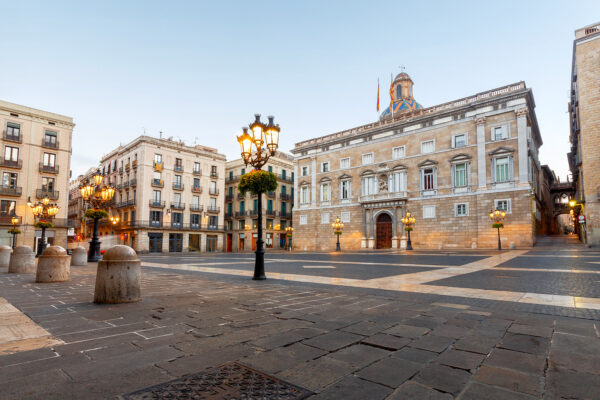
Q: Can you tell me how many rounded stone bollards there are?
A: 5